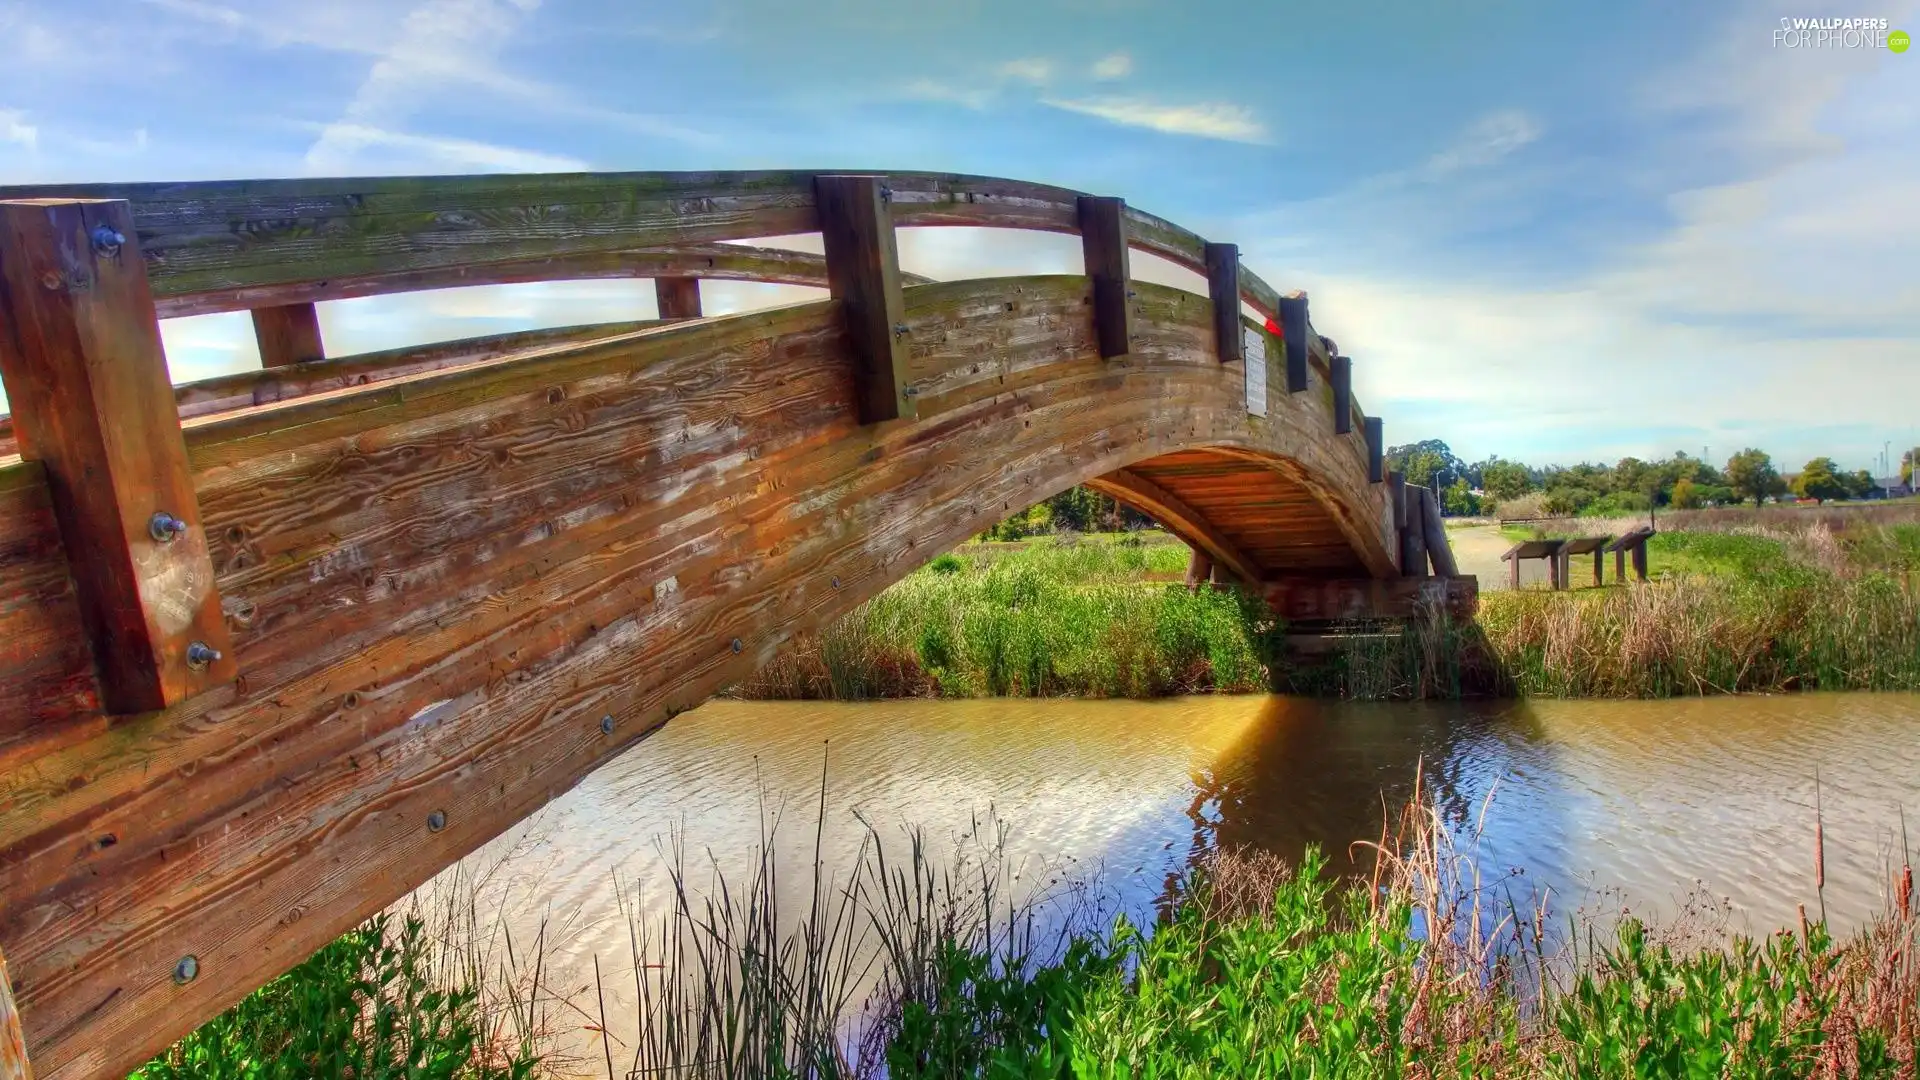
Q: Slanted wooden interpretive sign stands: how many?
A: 3